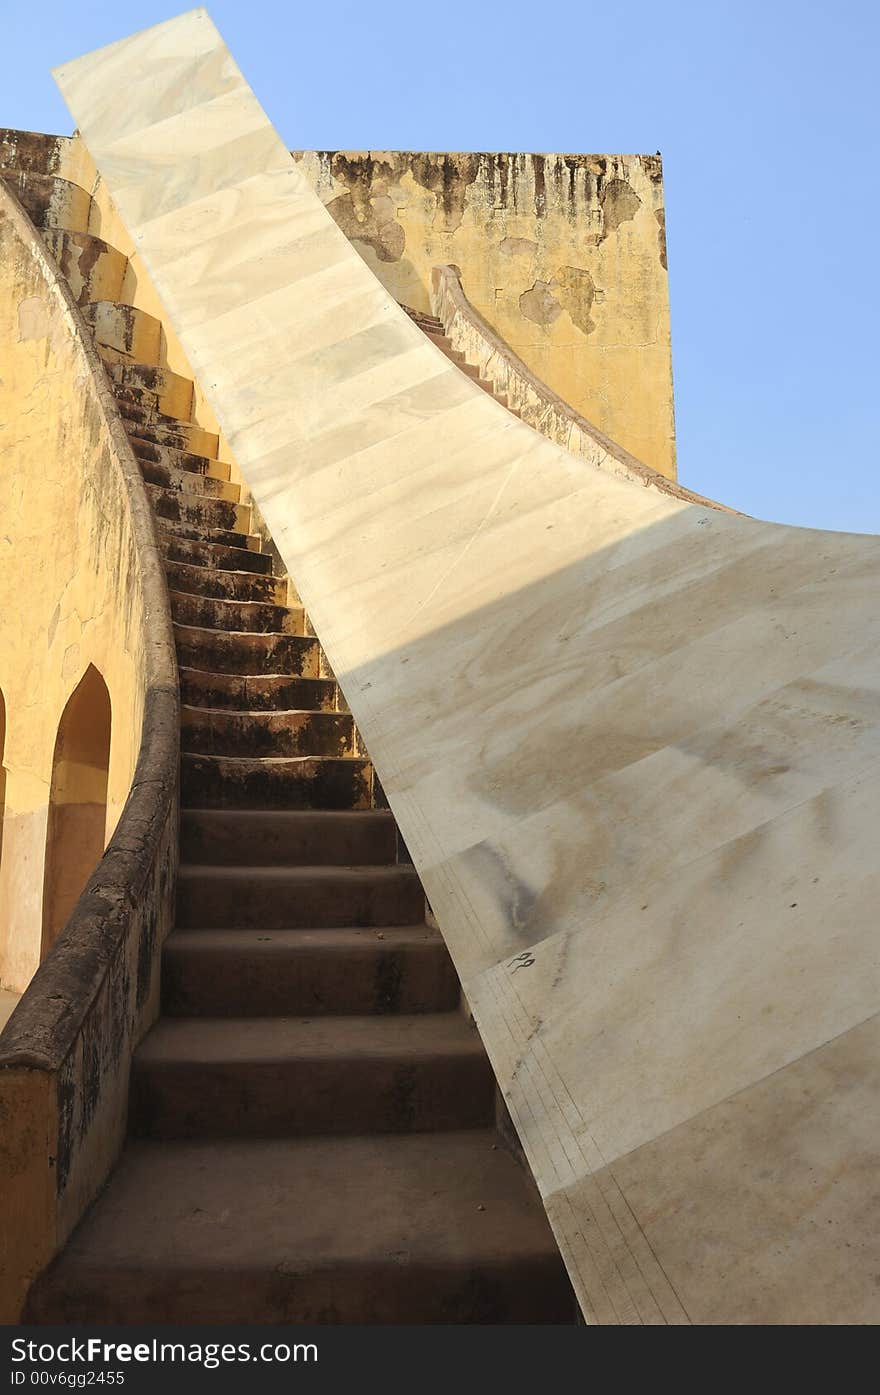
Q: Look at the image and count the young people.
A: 0